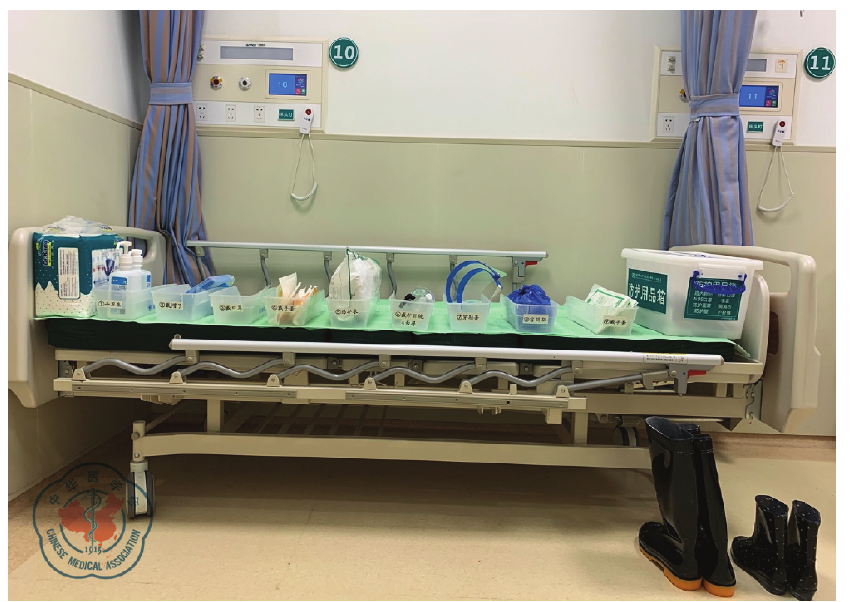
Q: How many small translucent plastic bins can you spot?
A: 9